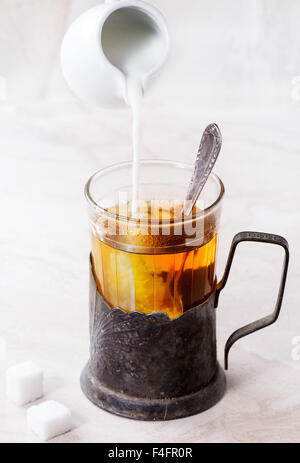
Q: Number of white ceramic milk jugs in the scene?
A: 1